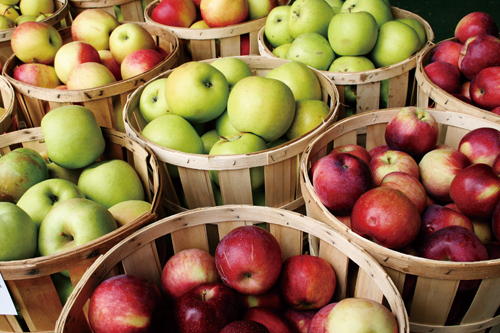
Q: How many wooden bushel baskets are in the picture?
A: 11